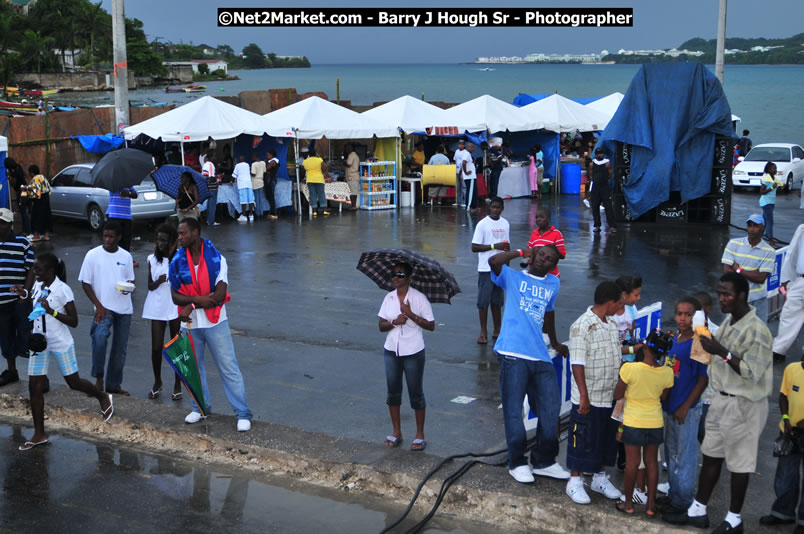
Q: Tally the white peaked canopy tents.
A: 6